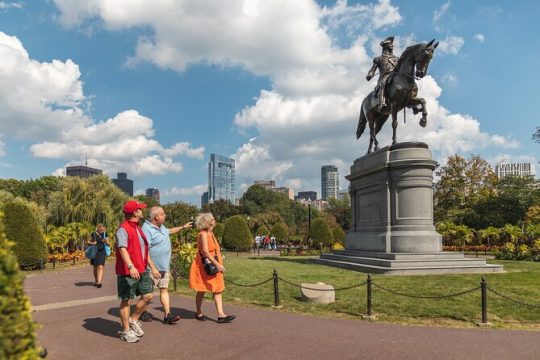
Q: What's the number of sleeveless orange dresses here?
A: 1